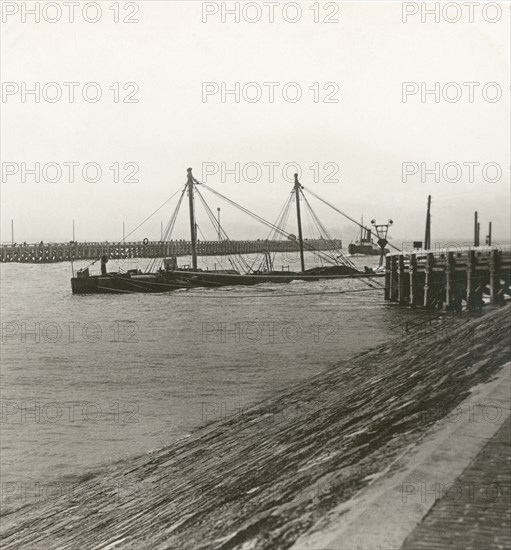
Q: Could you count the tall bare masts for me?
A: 2